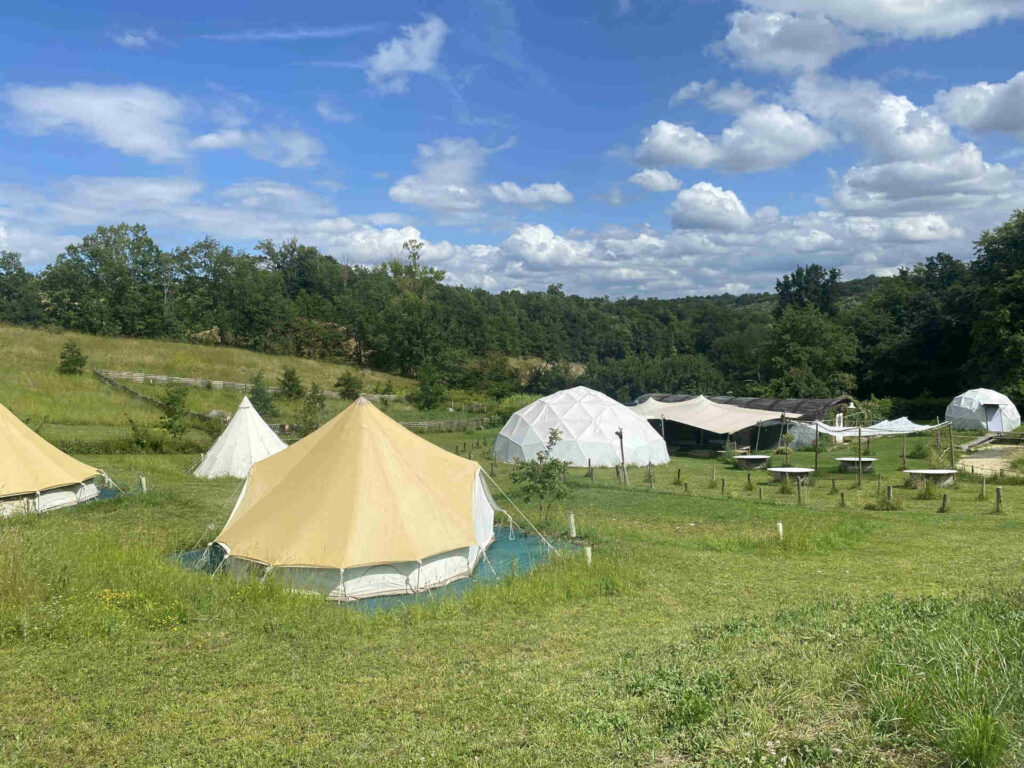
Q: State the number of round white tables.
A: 4